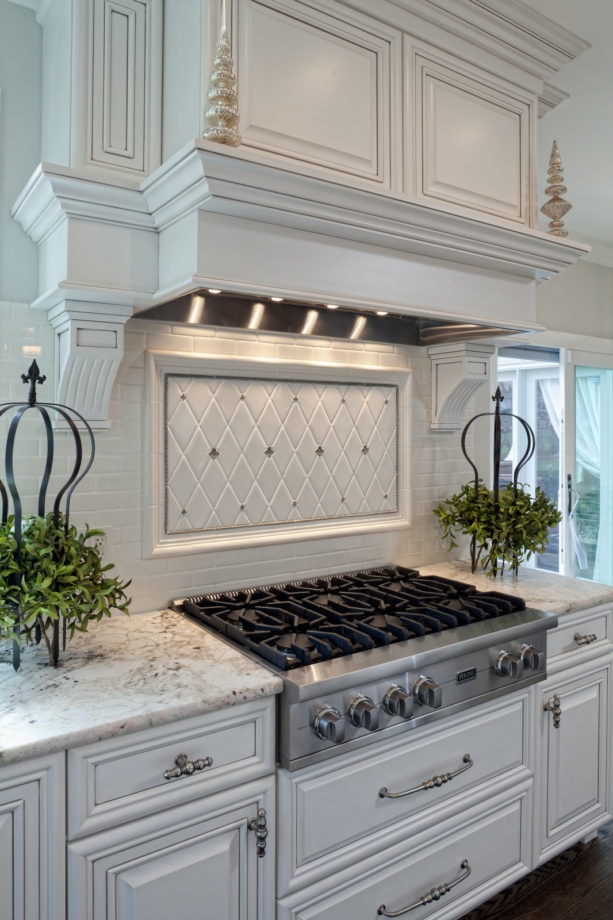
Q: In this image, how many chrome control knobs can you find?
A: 6